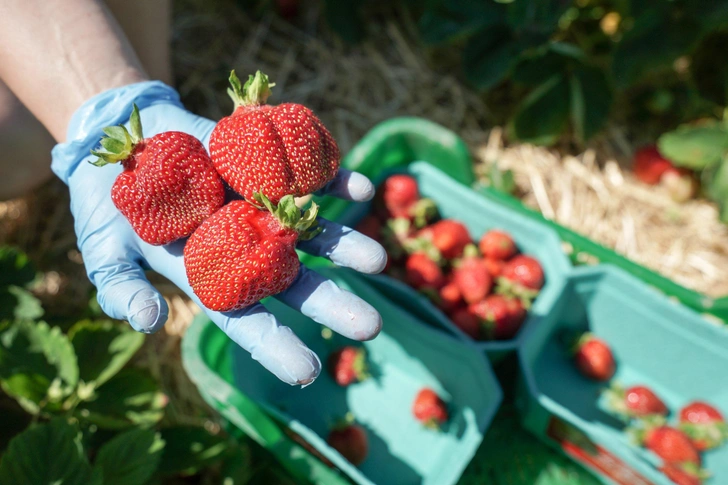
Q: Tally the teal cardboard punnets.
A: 3